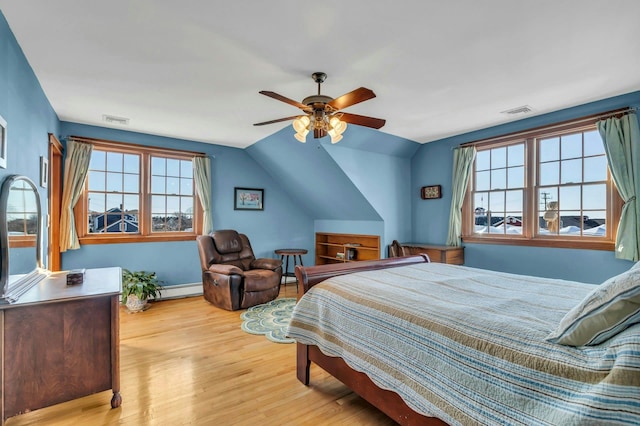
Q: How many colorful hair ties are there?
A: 0